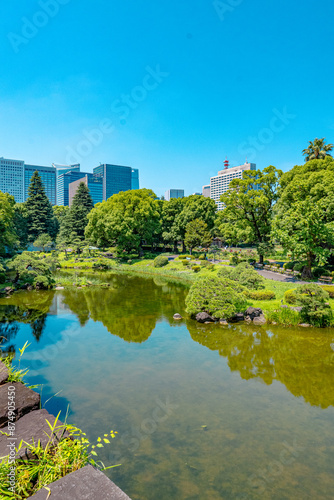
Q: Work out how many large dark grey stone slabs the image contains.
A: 4